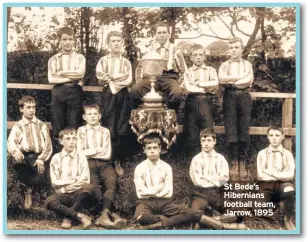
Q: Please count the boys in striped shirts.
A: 11